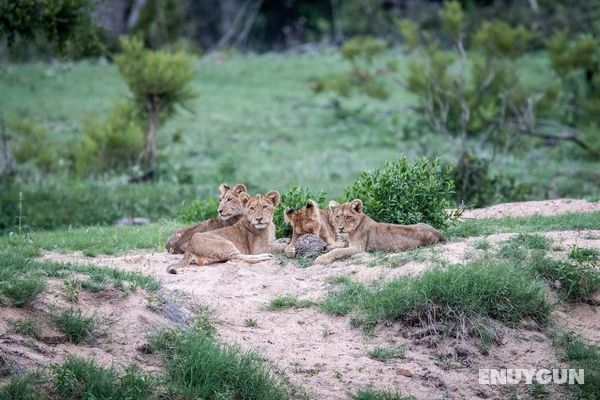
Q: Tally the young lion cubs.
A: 4